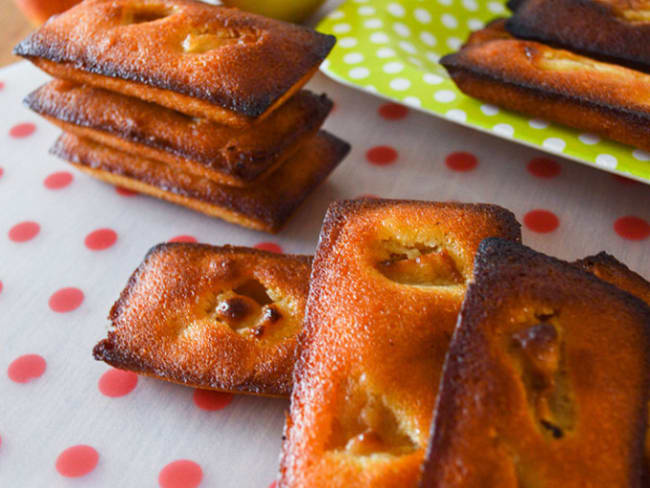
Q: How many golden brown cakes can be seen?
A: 9